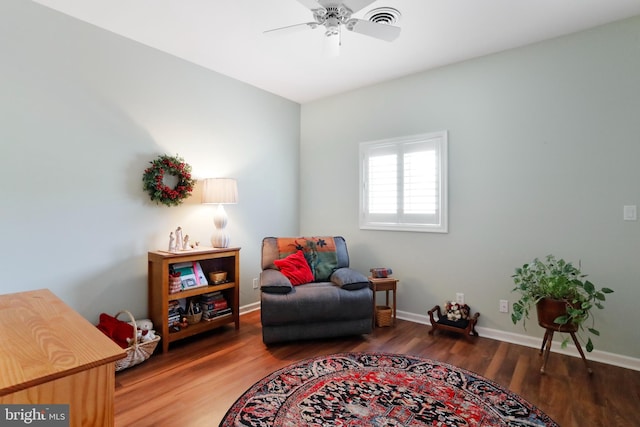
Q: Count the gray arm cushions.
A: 2